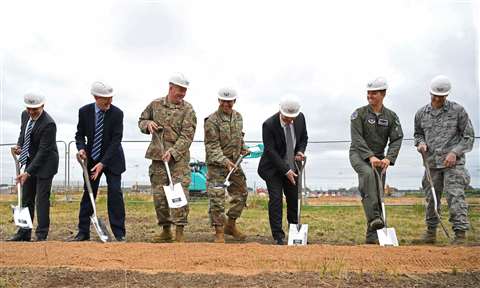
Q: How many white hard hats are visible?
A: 7